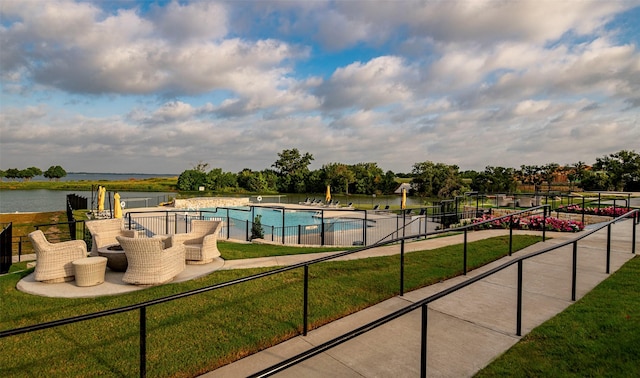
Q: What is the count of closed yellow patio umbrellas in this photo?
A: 5